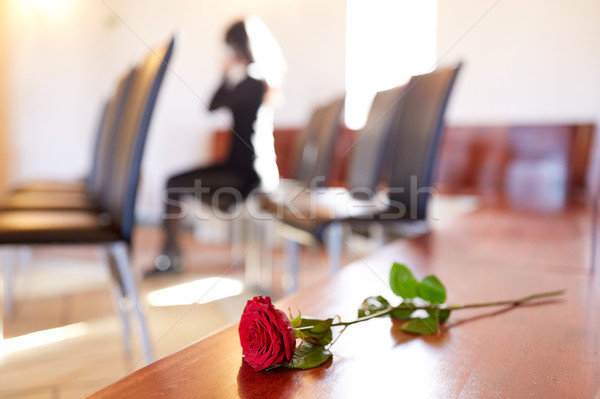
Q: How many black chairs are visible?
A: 6